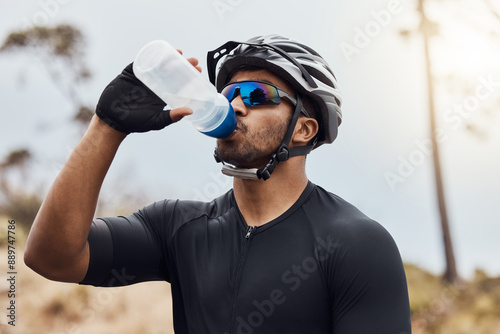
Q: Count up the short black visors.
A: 1